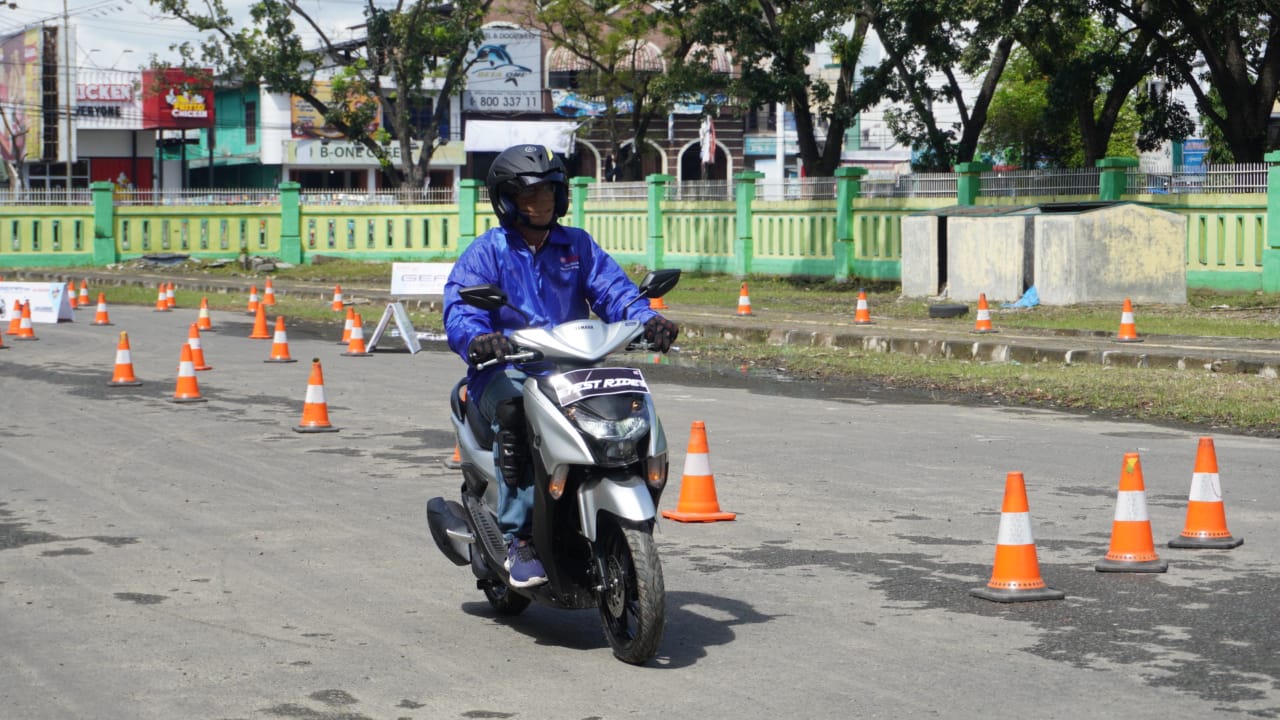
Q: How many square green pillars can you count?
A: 10